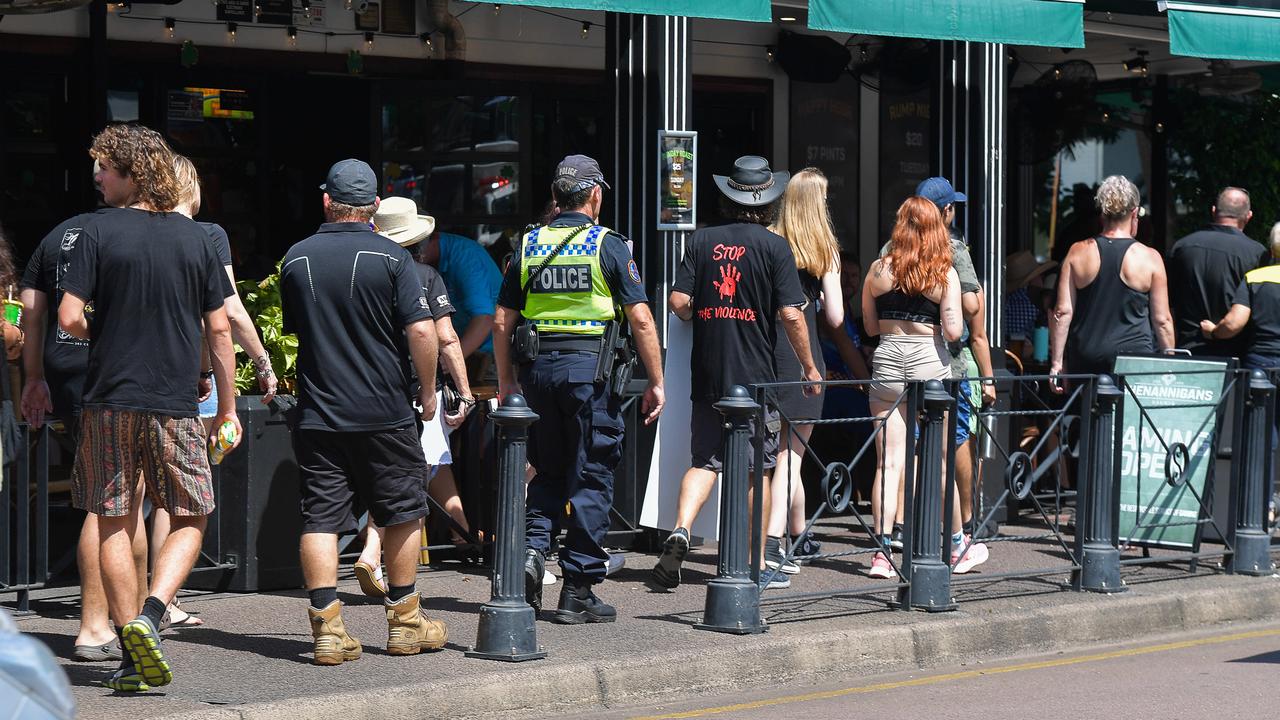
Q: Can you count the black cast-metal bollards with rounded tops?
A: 5